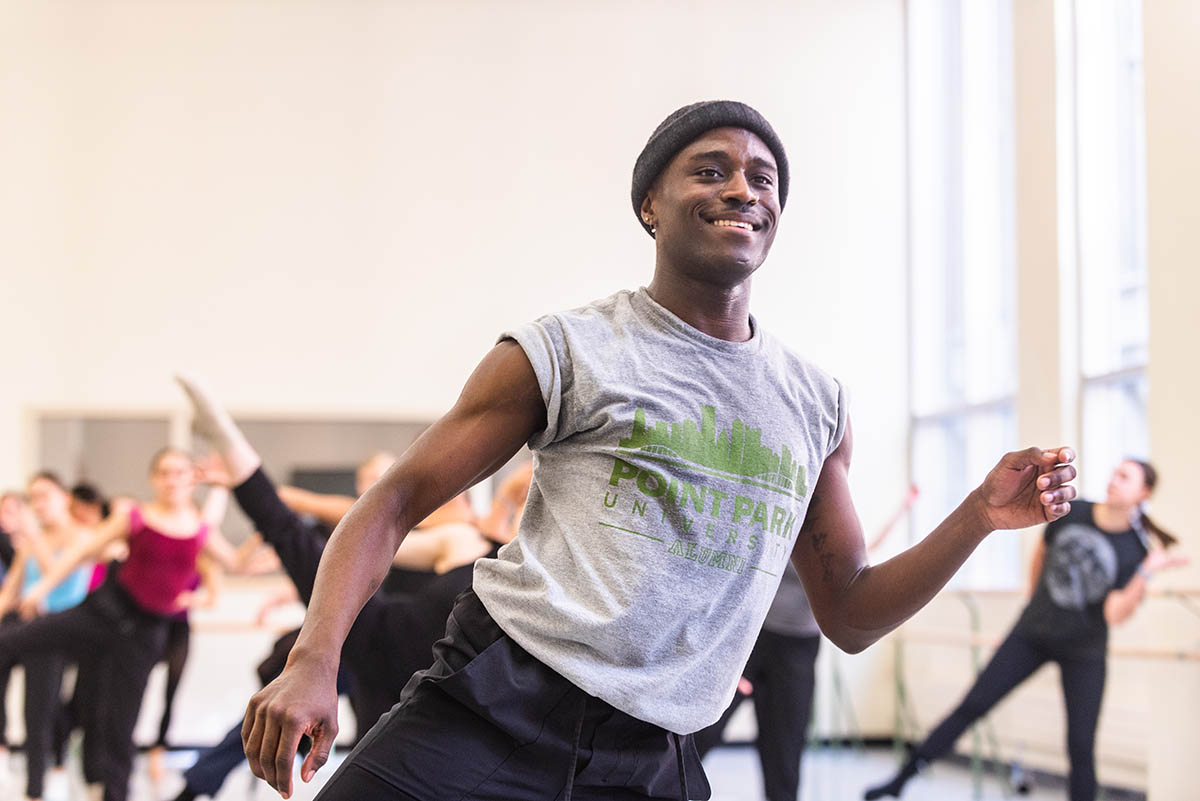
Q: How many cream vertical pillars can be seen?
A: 2